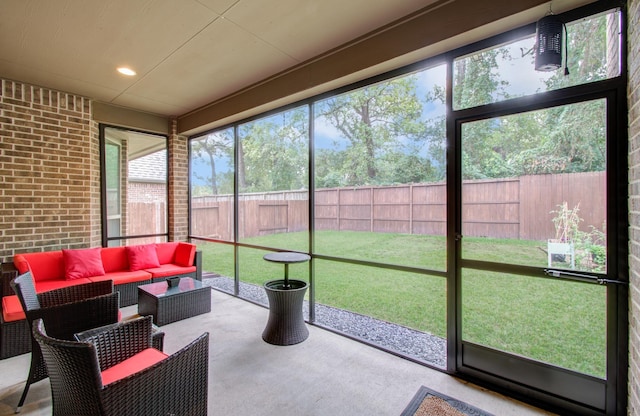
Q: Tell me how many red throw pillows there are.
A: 2